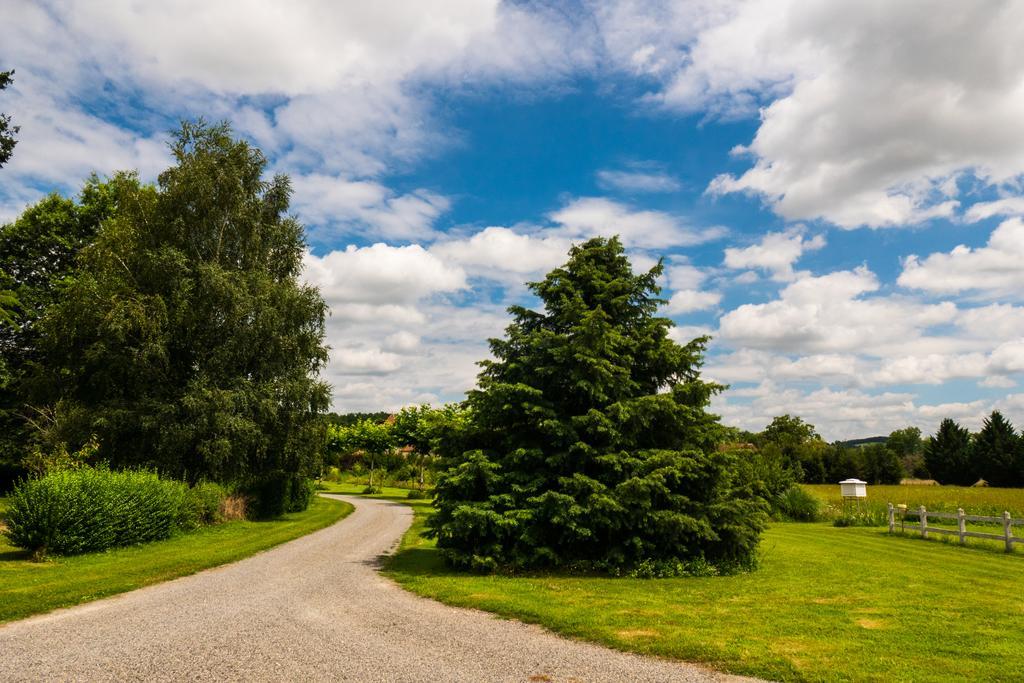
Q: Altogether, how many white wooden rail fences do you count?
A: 1